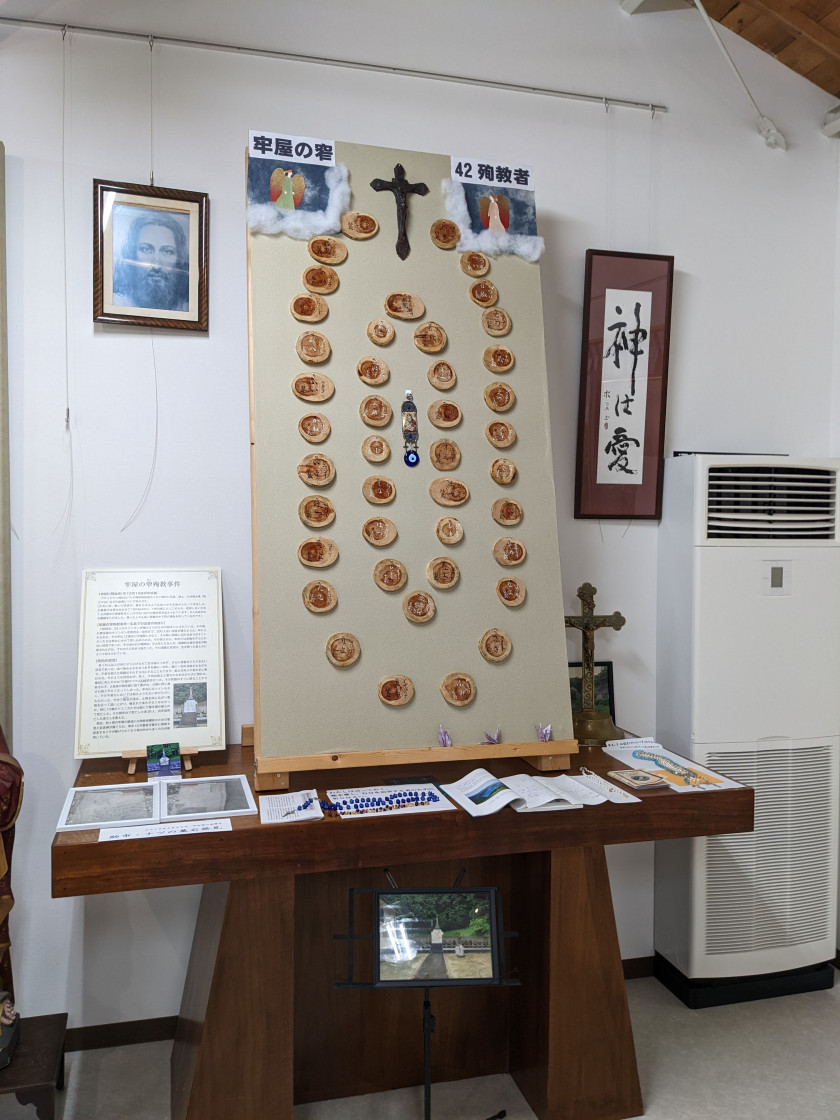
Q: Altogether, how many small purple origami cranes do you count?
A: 3